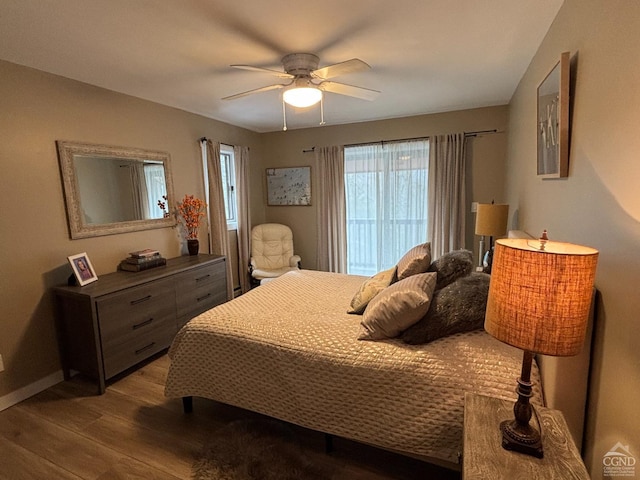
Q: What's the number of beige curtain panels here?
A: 4